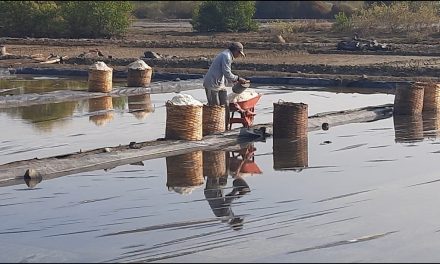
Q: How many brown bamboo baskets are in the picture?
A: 7